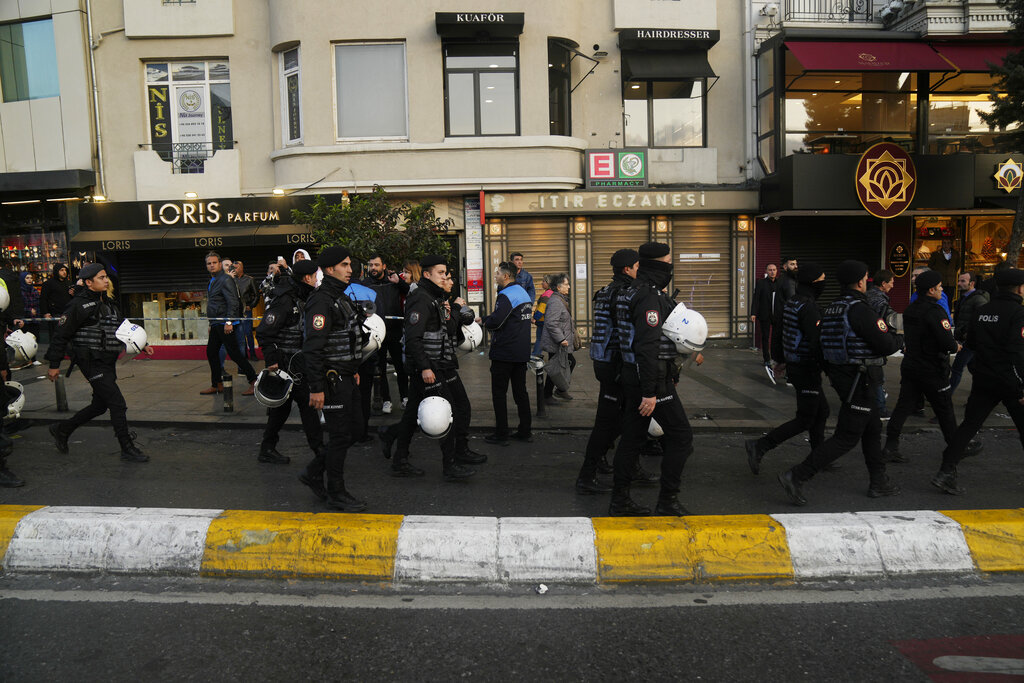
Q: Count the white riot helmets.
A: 10